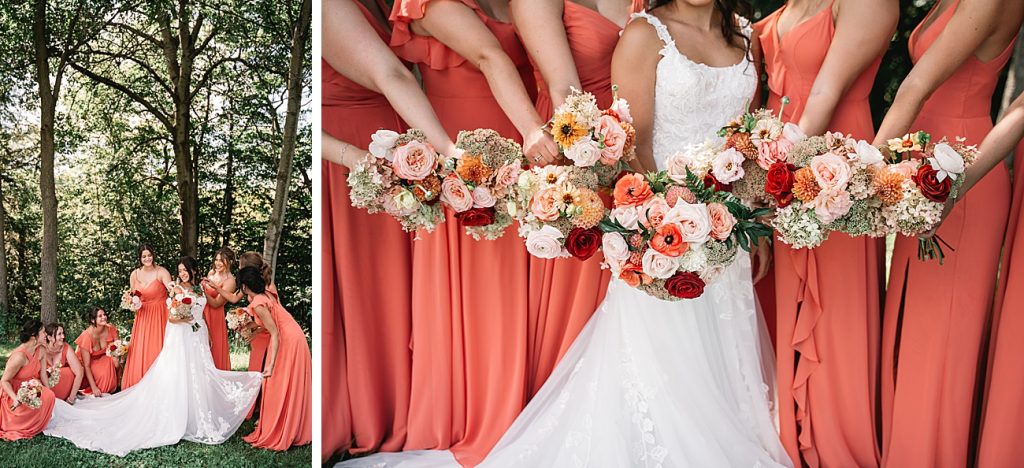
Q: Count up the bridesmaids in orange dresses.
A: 7